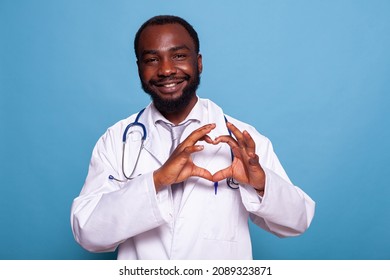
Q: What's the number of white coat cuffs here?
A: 2